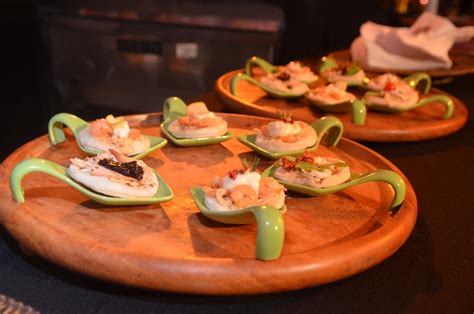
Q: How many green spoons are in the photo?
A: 12